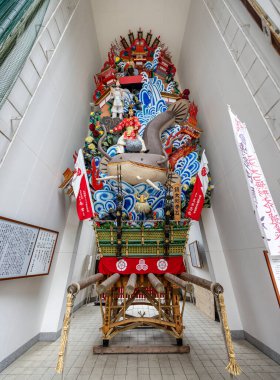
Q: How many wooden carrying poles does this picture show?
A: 6